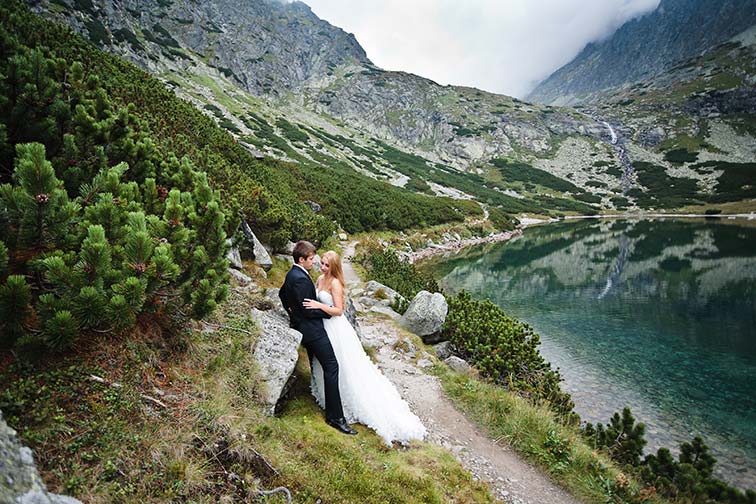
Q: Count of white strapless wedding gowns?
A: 1